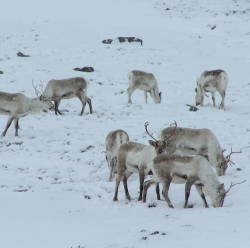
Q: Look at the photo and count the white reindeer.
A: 8